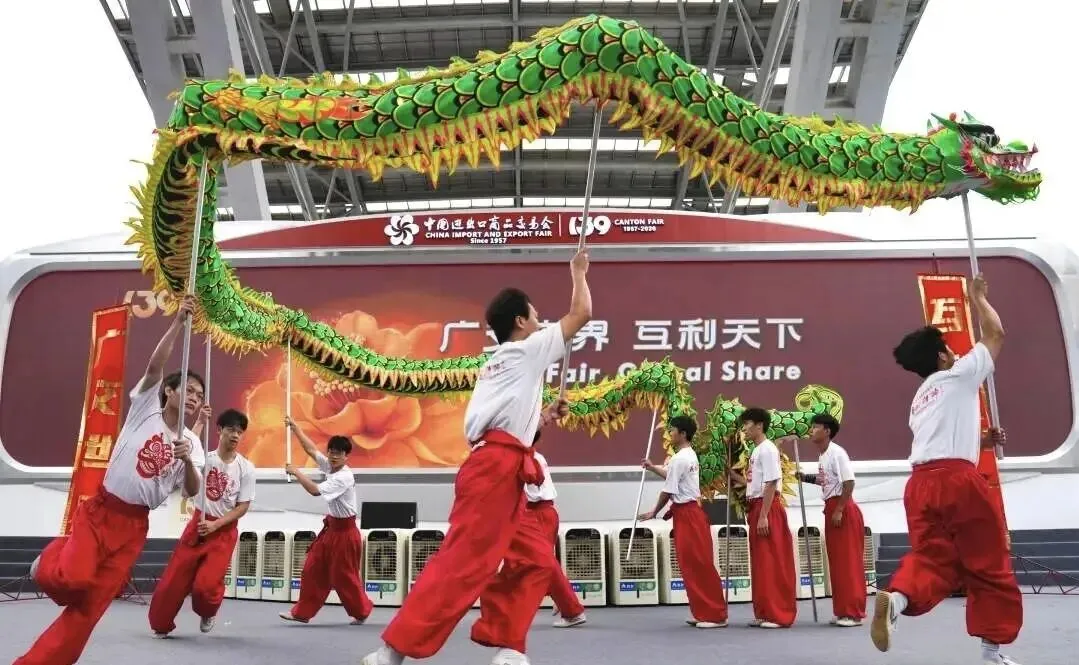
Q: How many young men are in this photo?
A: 9